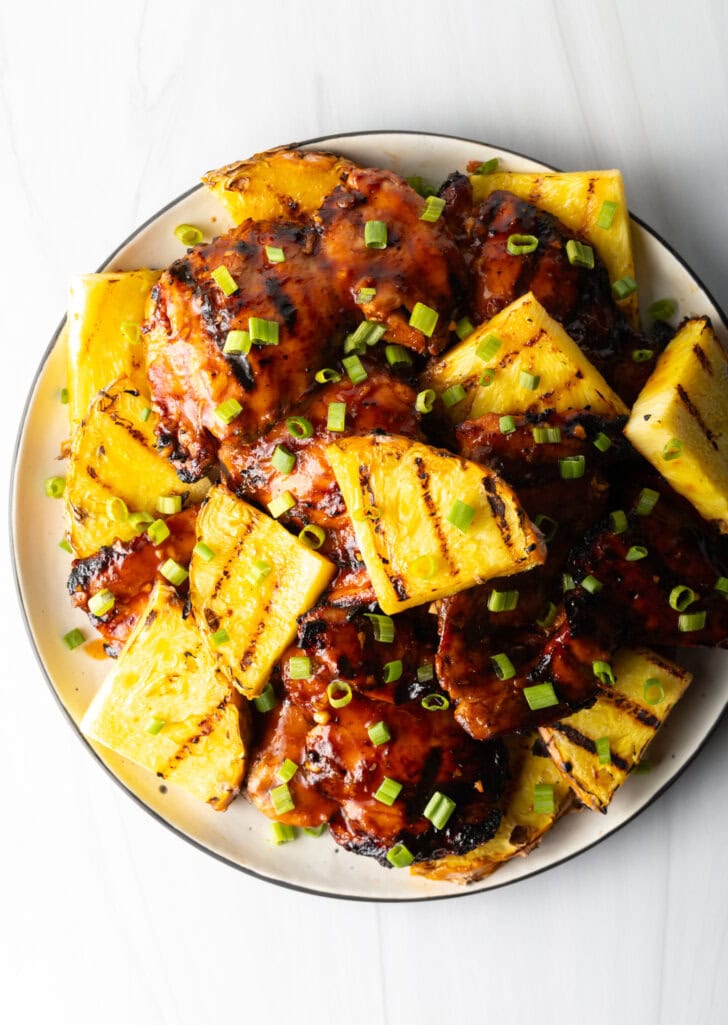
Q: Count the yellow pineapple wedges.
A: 11